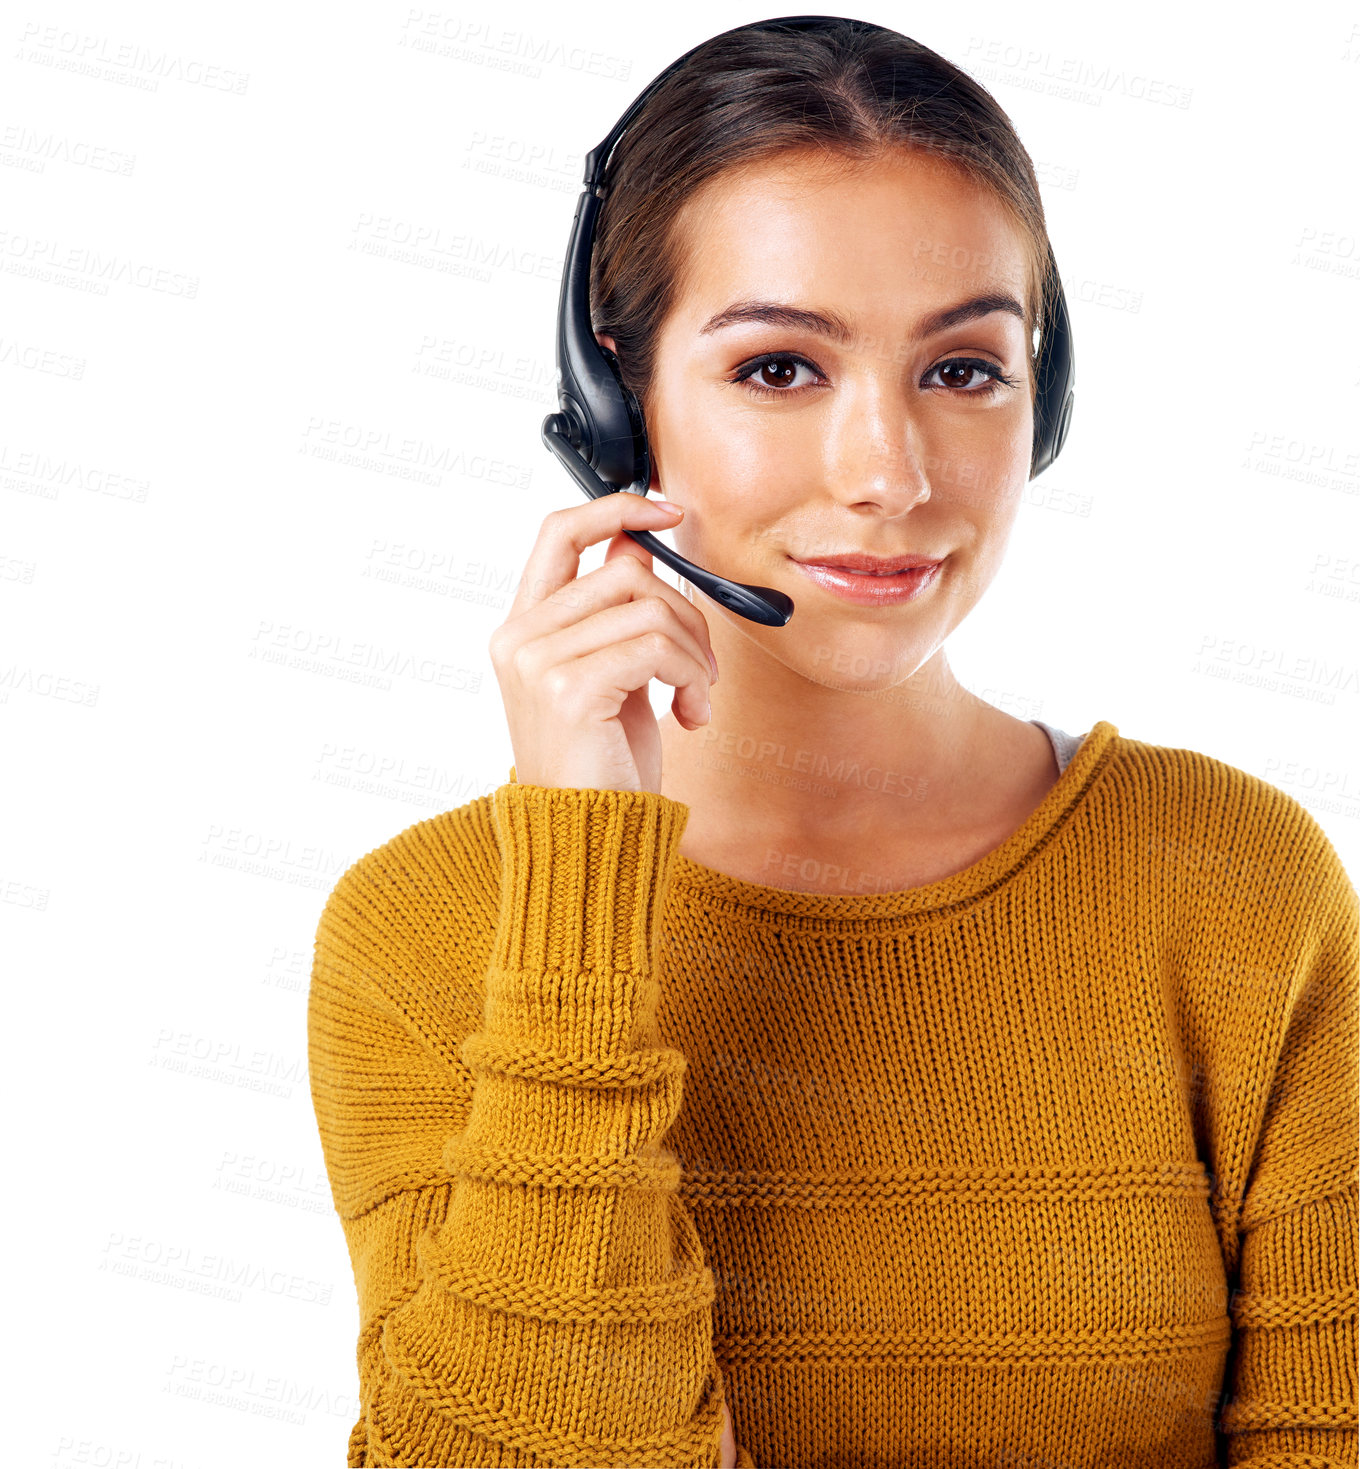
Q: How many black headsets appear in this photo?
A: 1